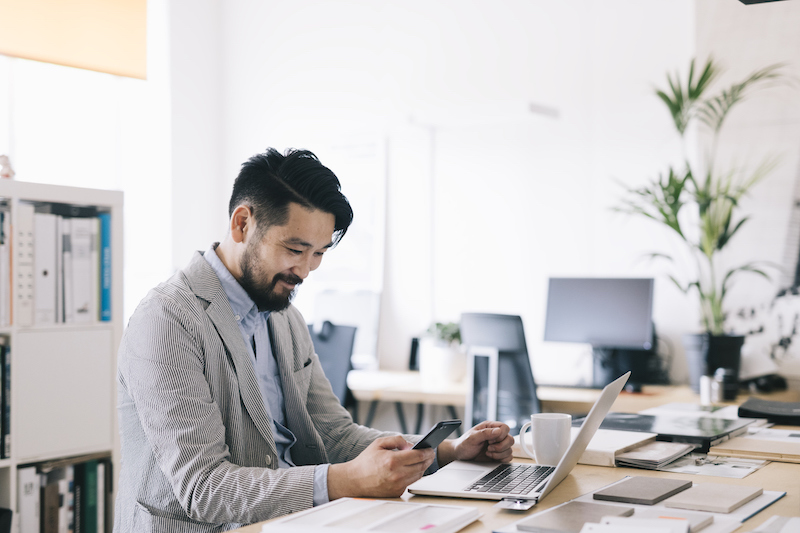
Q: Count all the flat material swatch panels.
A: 4